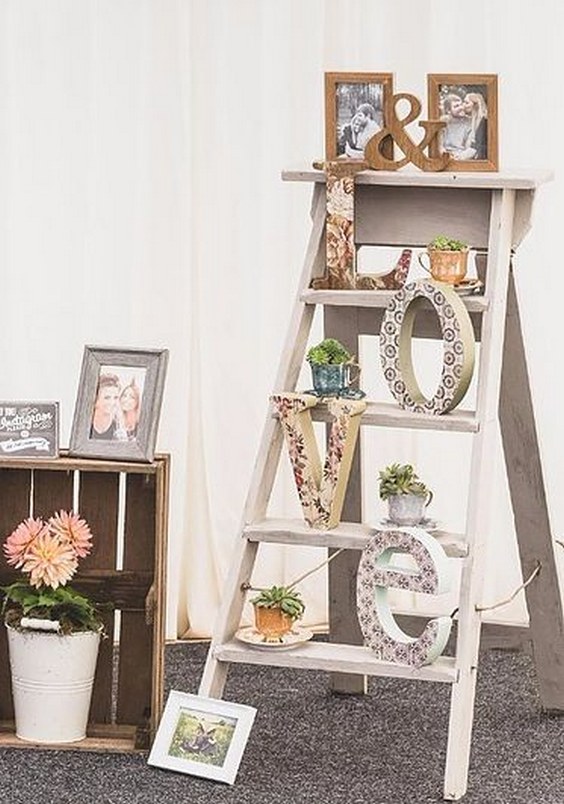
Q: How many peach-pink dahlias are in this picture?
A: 3